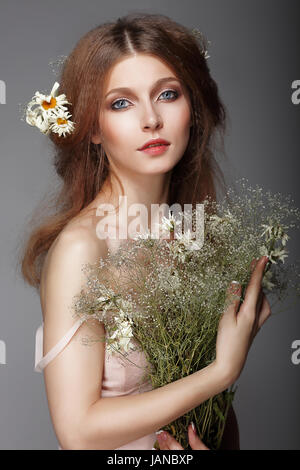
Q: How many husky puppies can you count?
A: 0